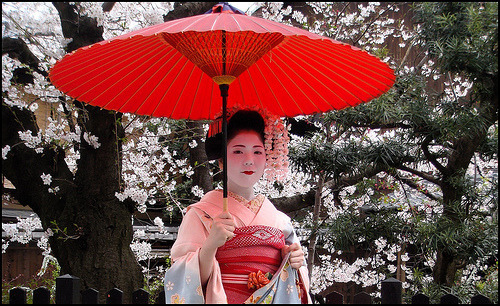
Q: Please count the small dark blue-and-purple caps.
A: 1